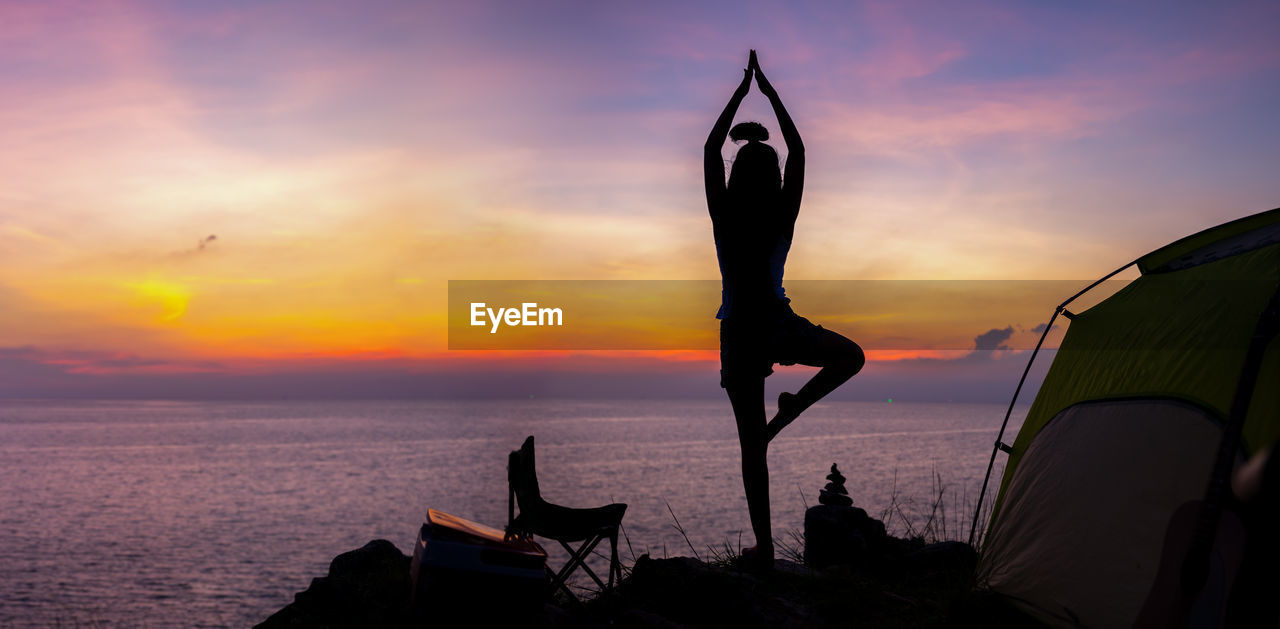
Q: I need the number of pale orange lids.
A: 1